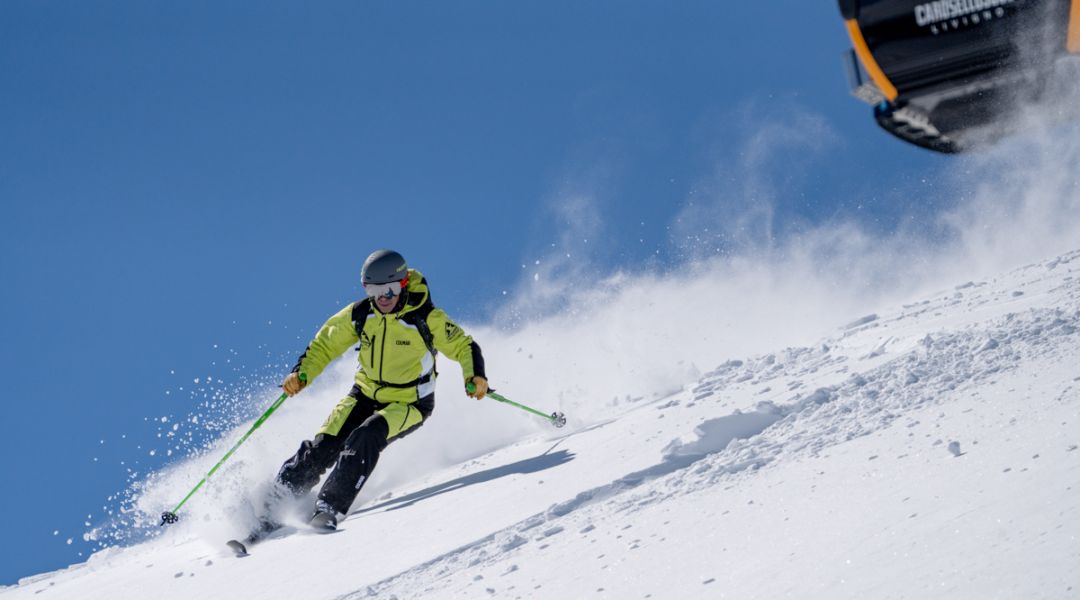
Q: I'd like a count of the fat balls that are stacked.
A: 0